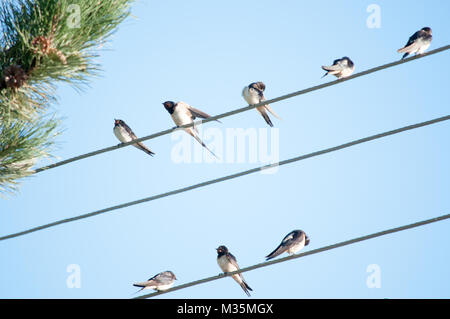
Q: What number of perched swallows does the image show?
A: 8